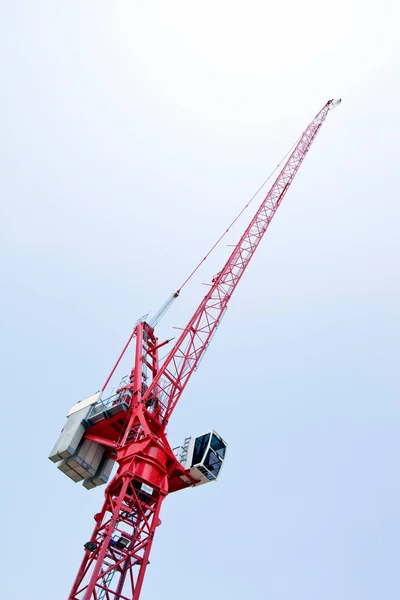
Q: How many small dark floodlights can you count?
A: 2